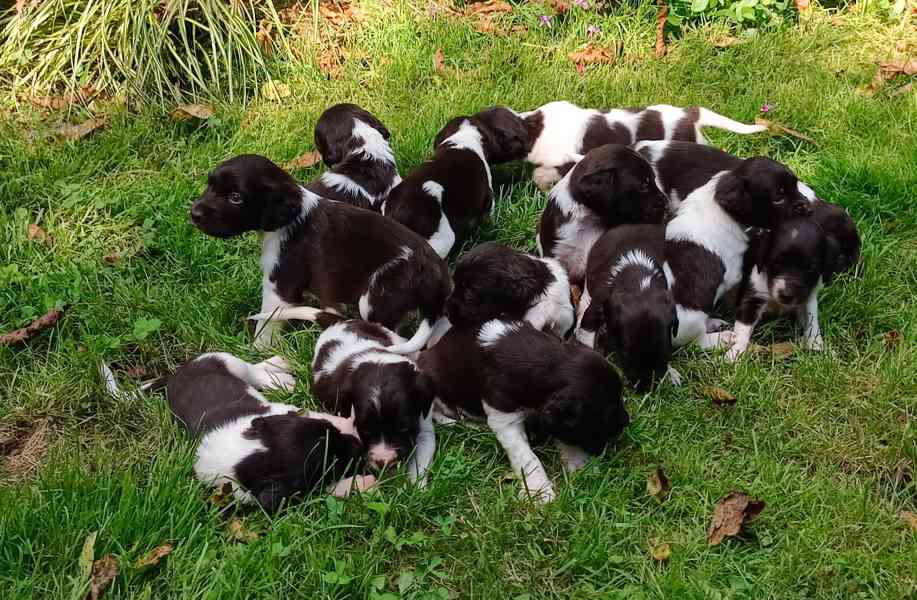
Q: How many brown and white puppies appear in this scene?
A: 13